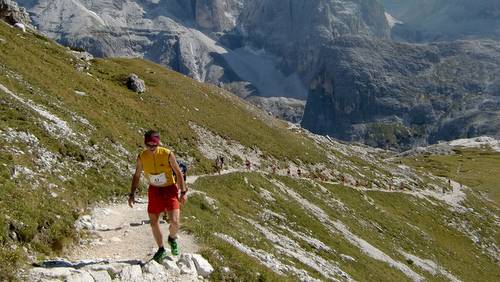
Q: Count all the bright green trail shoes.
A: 2